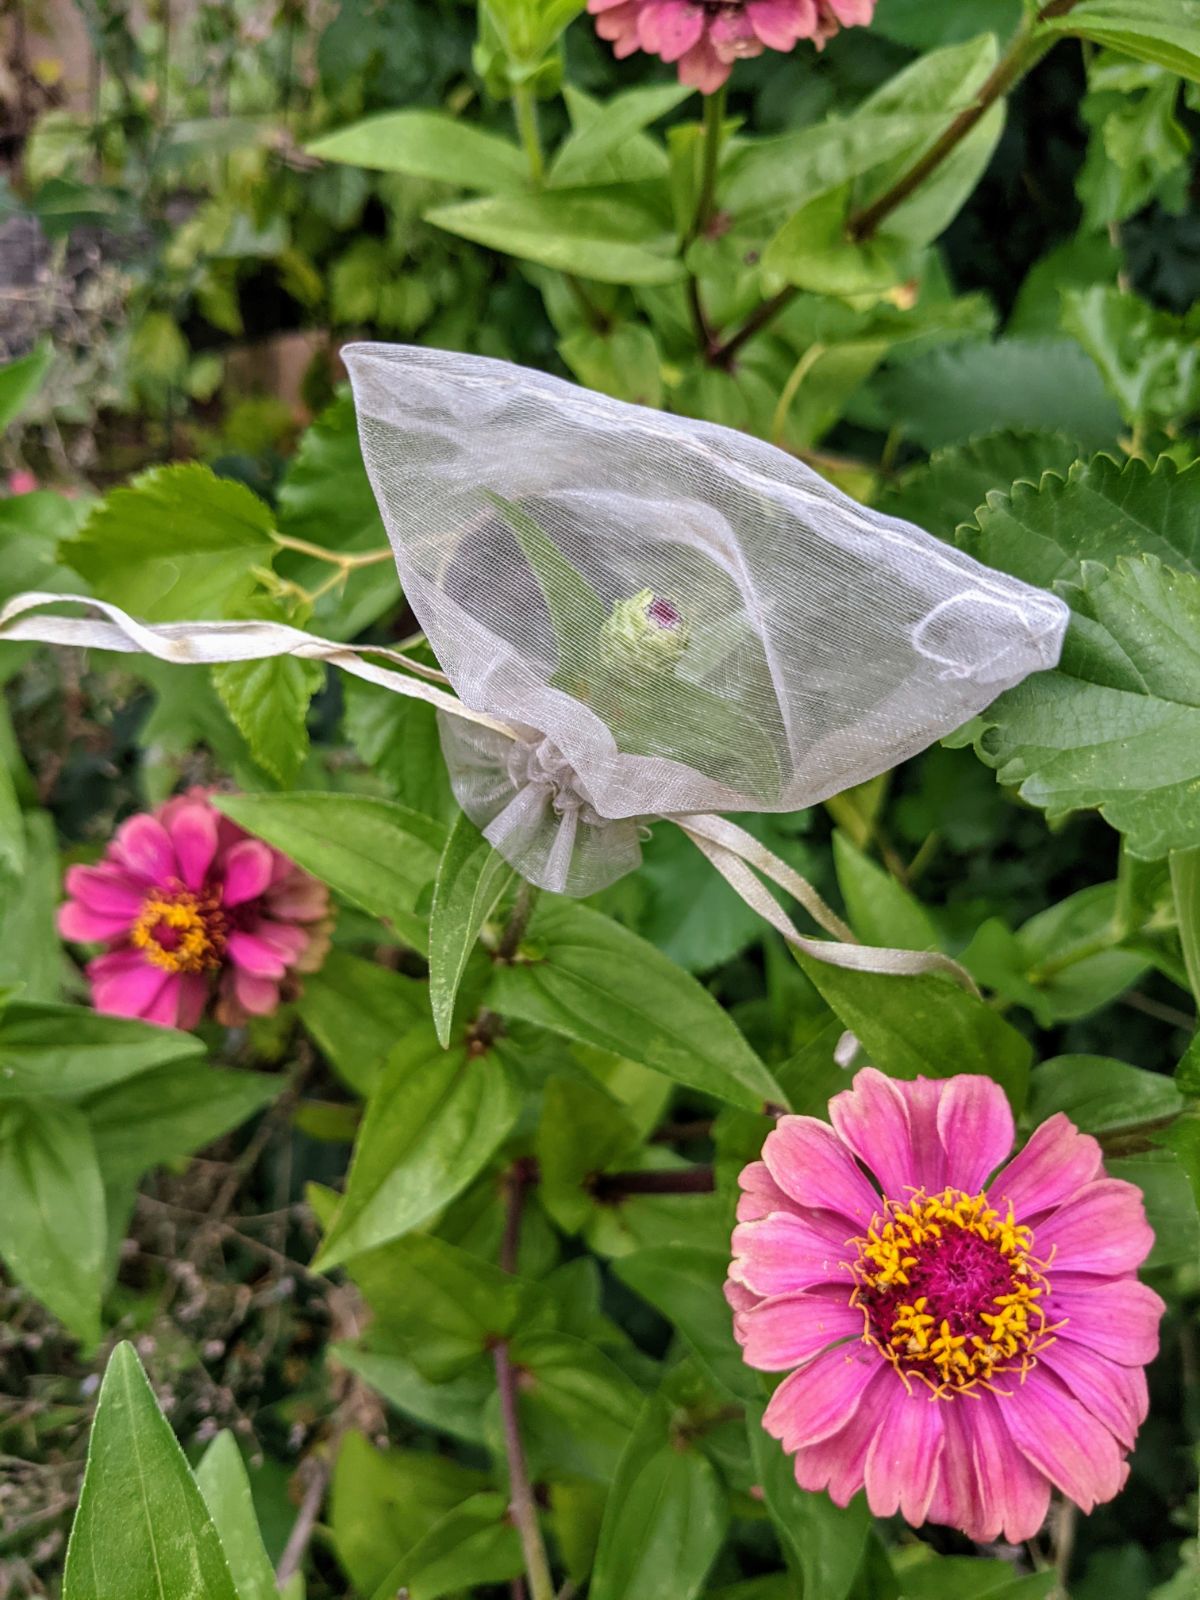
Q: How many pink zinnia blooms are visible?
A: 3